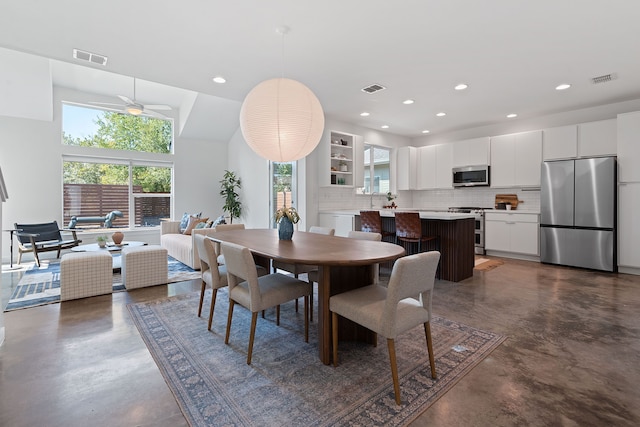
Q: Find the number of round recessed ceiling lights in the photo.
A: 9